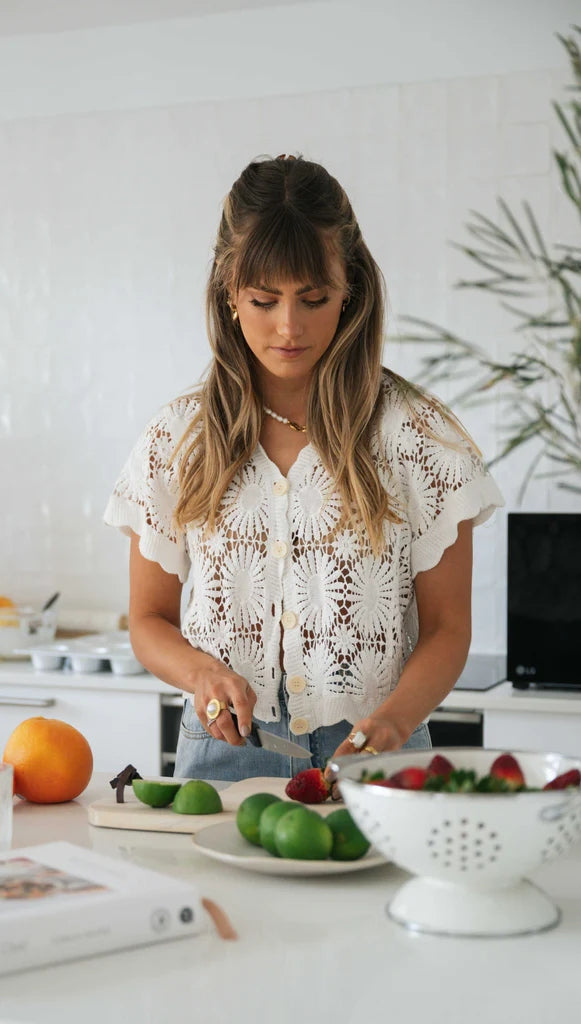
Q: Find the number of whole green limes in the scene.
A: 4